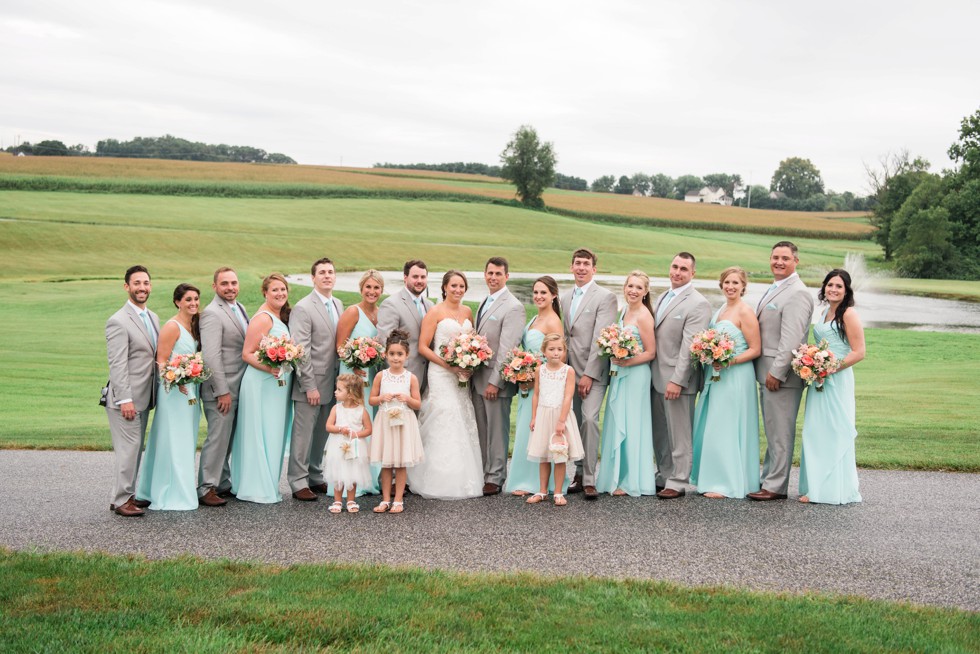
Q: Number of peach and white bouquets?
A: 8